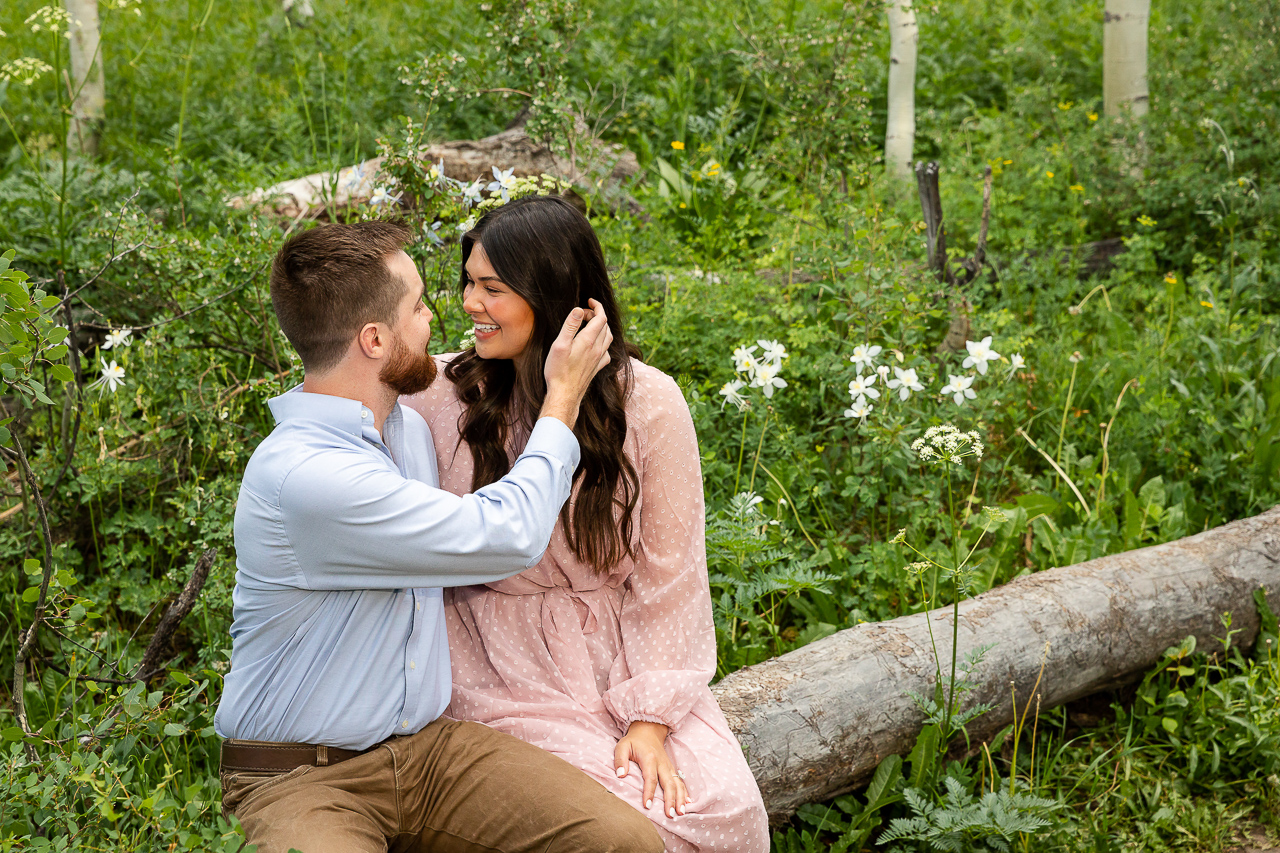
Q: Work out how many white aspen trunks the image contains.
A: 3